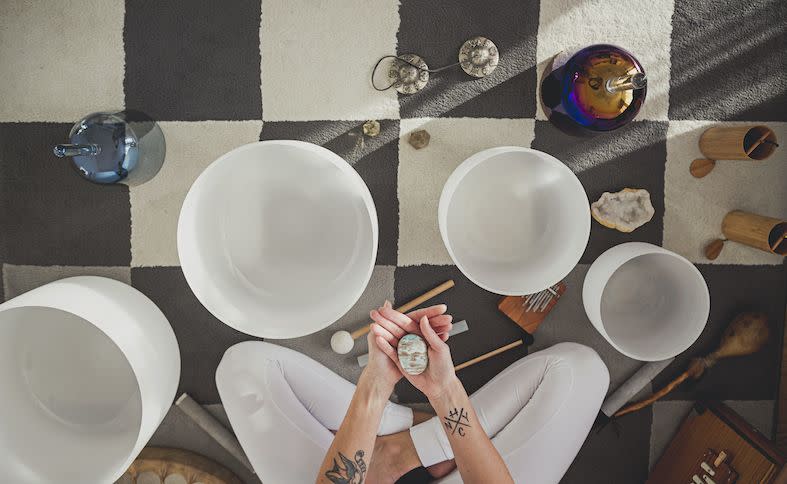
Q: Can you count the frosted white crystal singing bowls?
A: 4